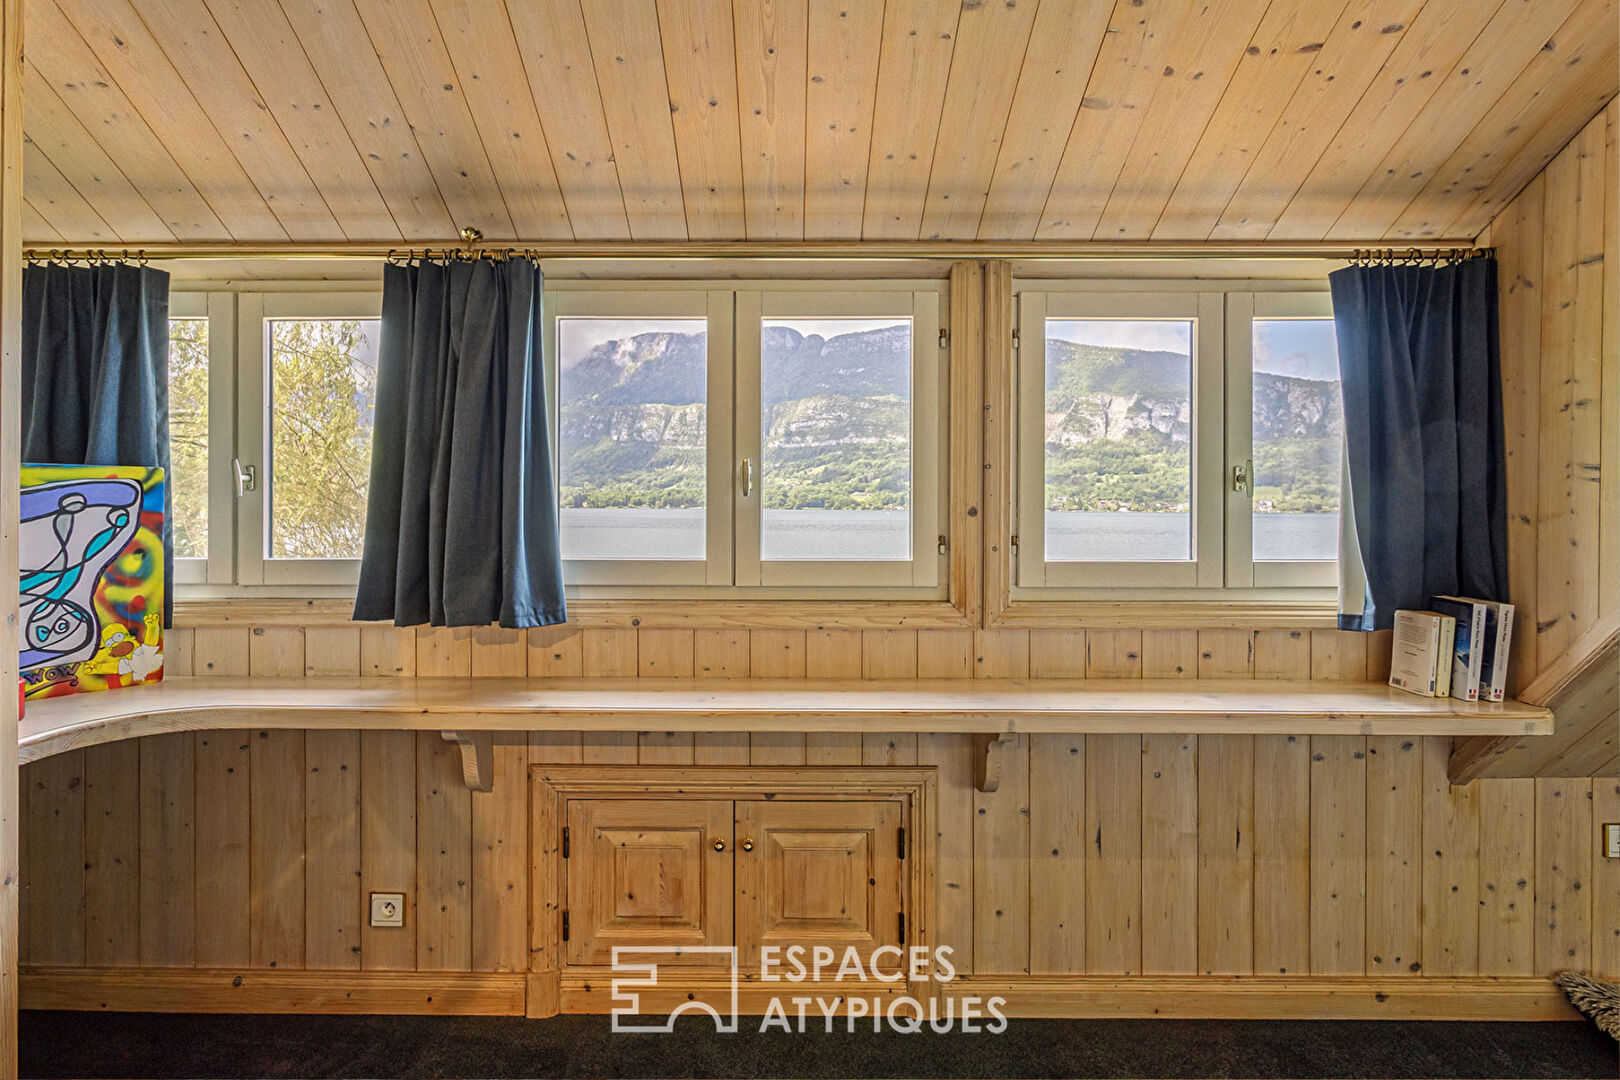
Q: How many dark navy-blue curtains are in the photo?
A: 3